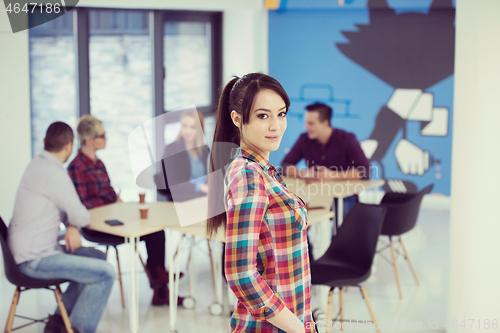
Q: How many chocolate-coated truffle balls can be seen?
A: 0